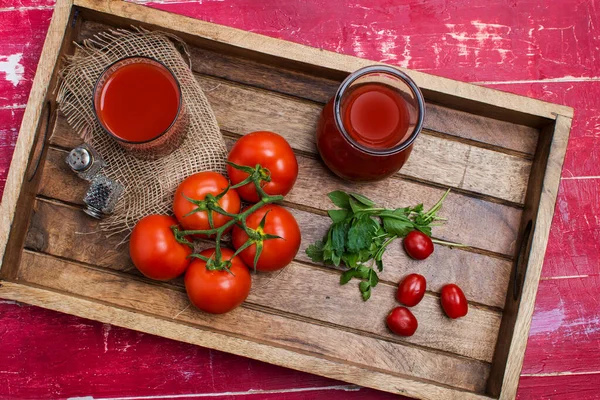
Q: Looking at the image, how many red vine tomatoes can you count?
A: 5